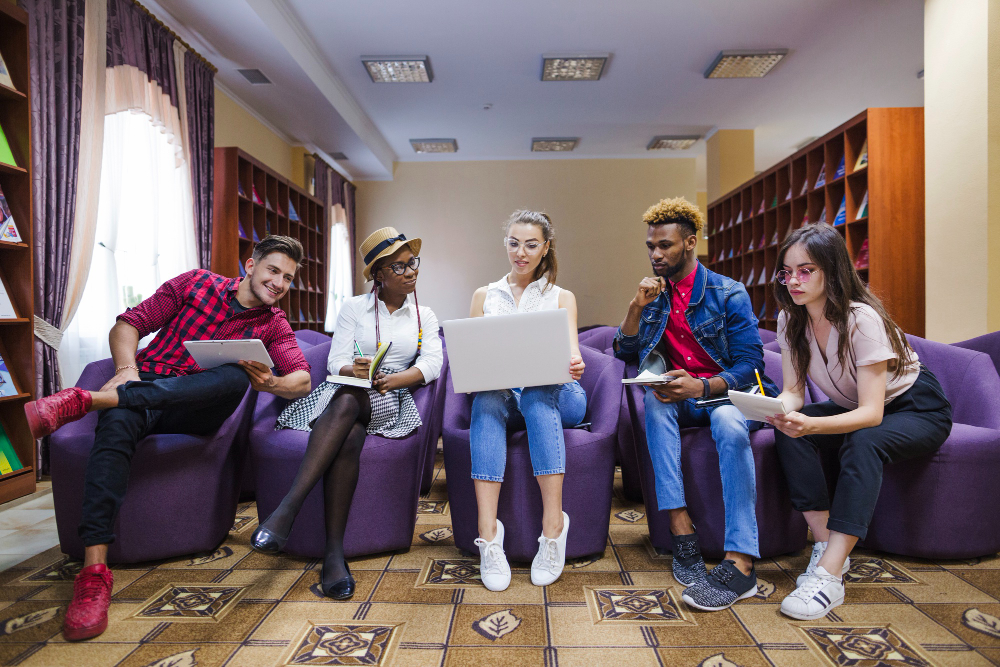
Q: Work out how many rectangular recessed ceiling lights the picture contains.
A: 6